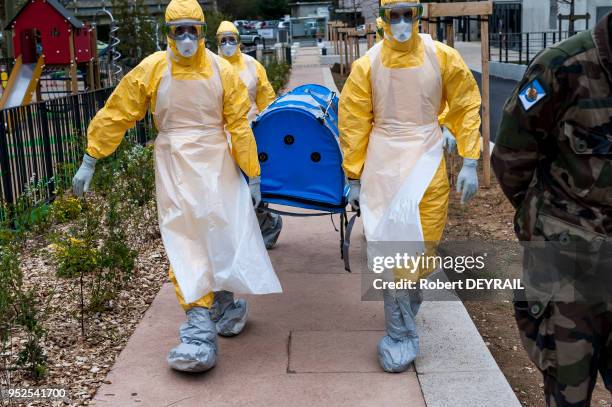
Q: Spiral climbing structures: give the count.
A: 1